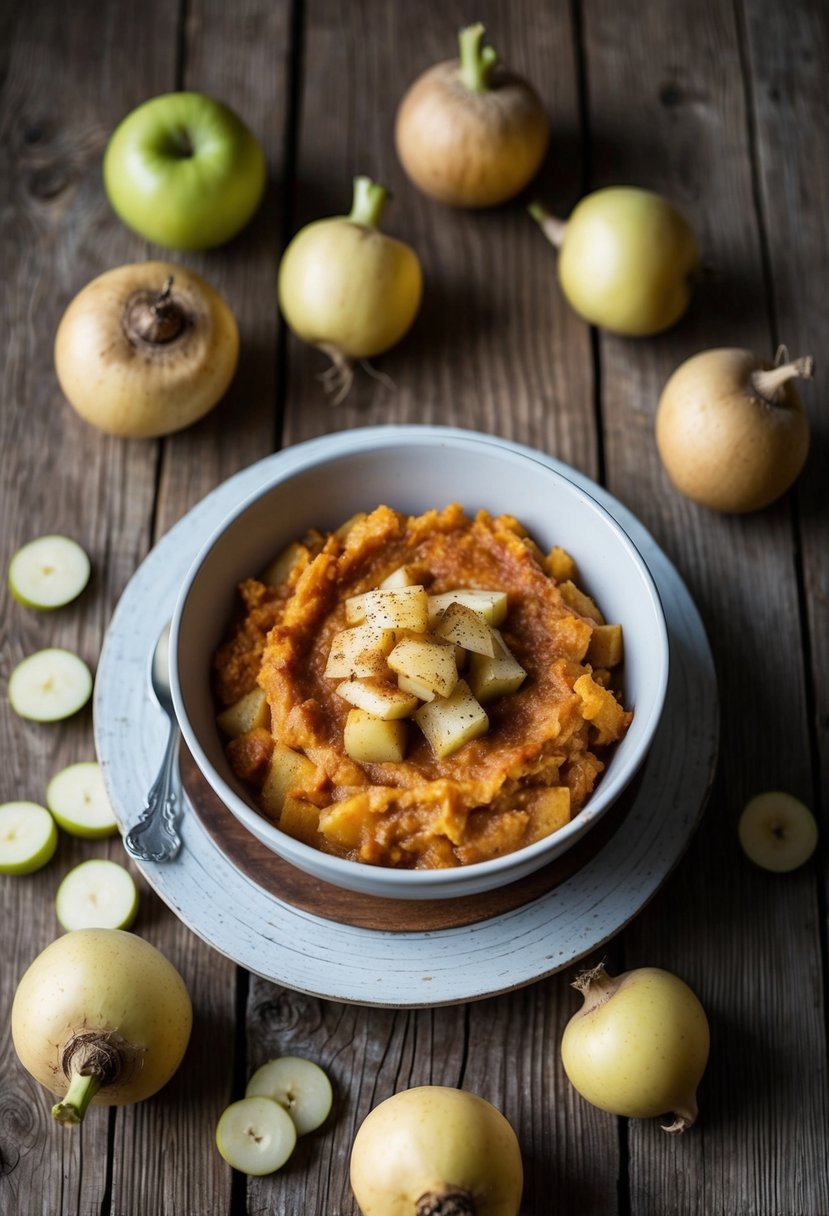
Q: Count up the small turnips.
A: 8